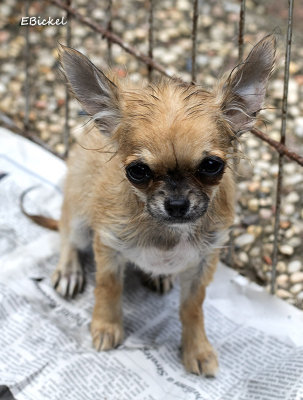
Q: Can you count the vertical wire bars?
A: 7